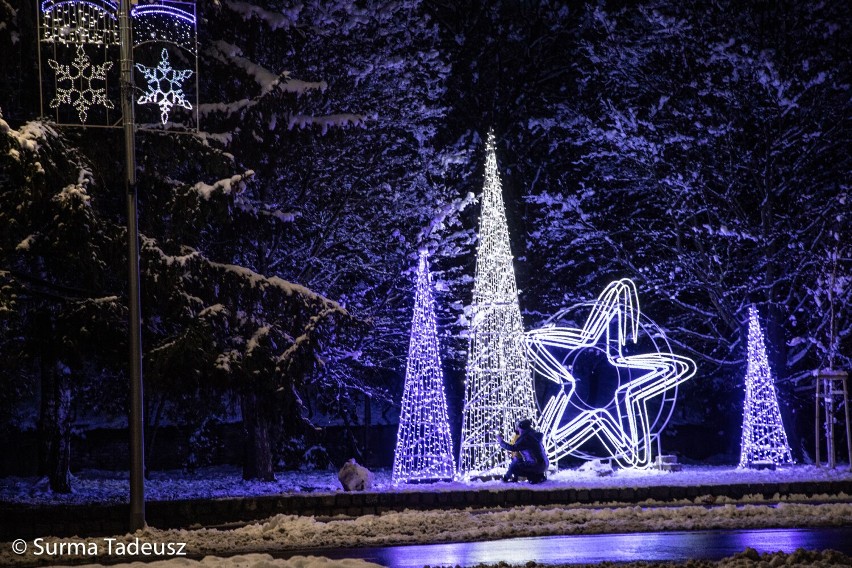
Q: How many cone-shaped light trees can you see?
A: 3